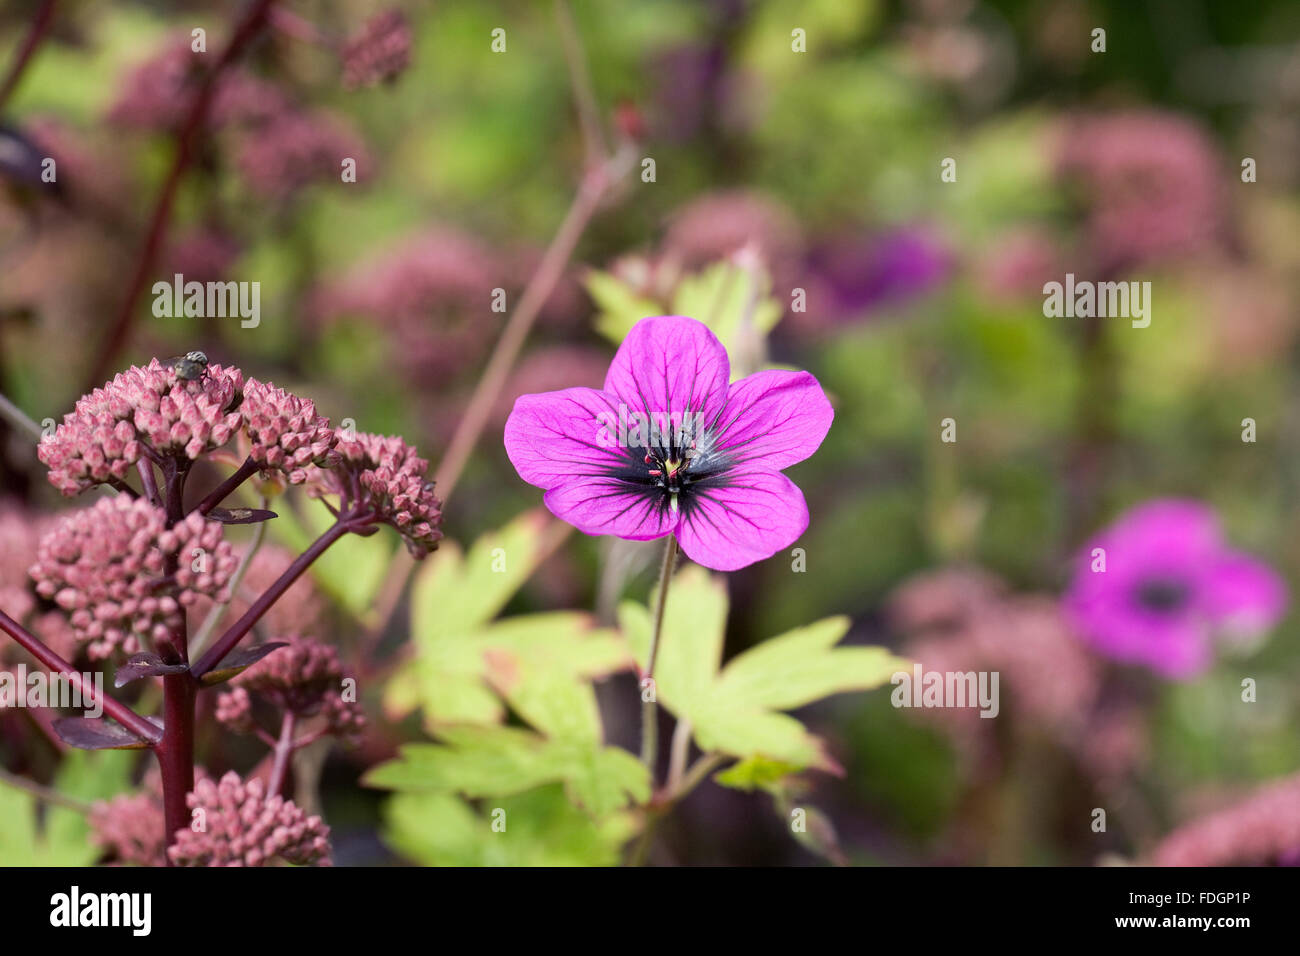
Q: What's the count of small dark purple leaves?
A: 4